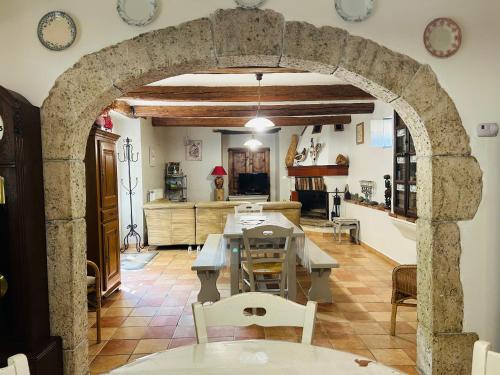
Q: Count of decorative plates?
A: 5